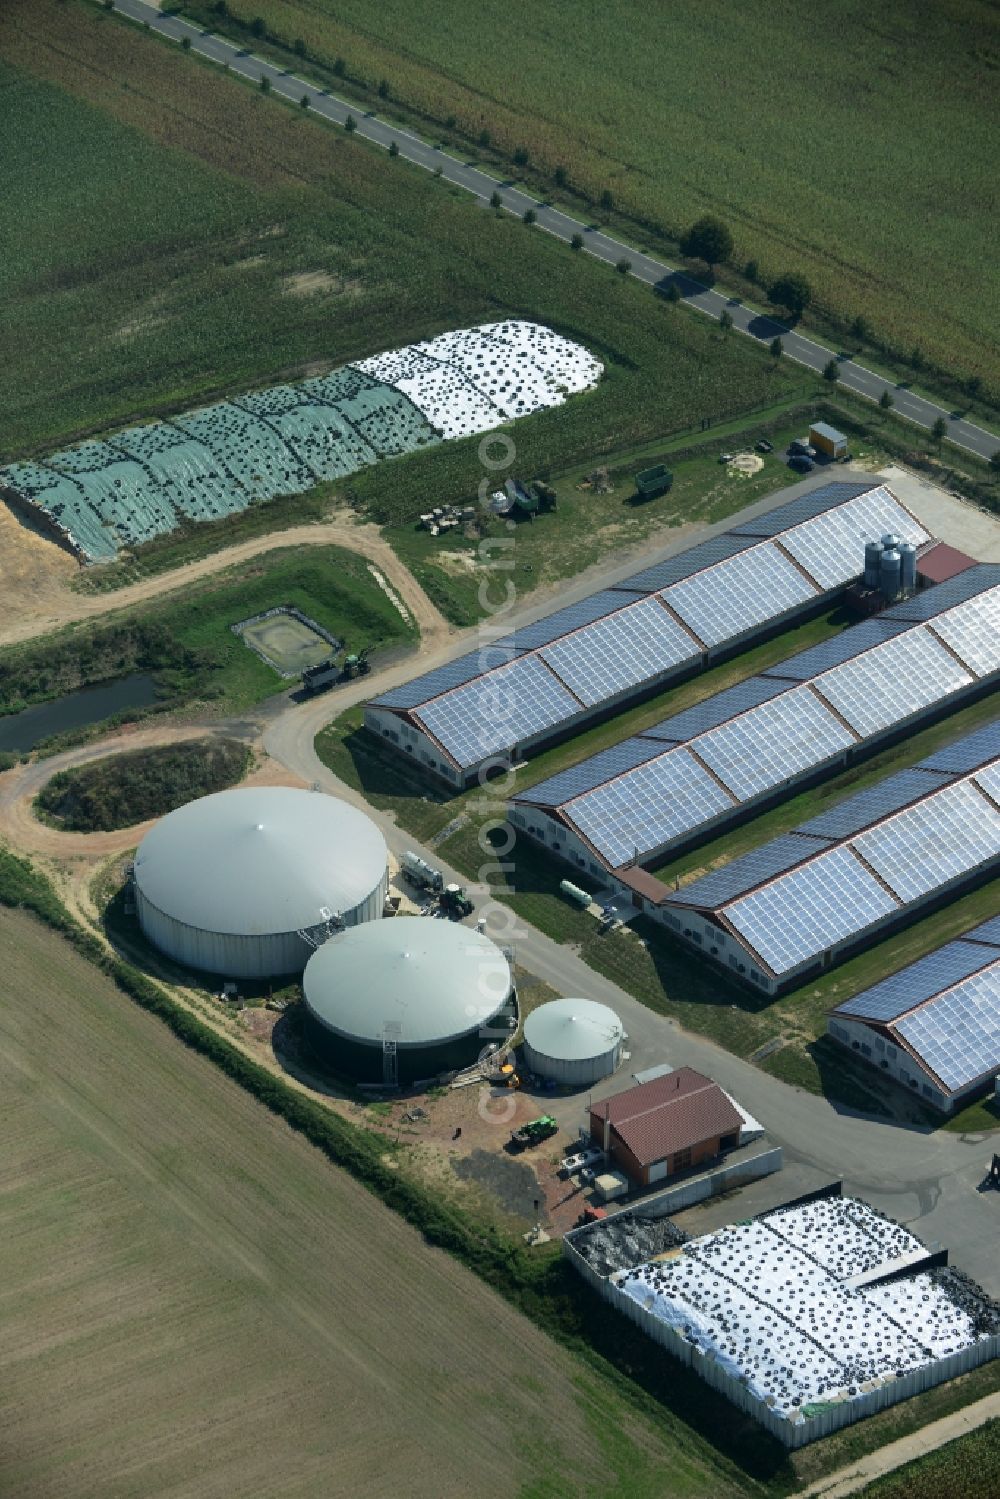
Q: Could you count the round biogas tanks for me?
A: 3